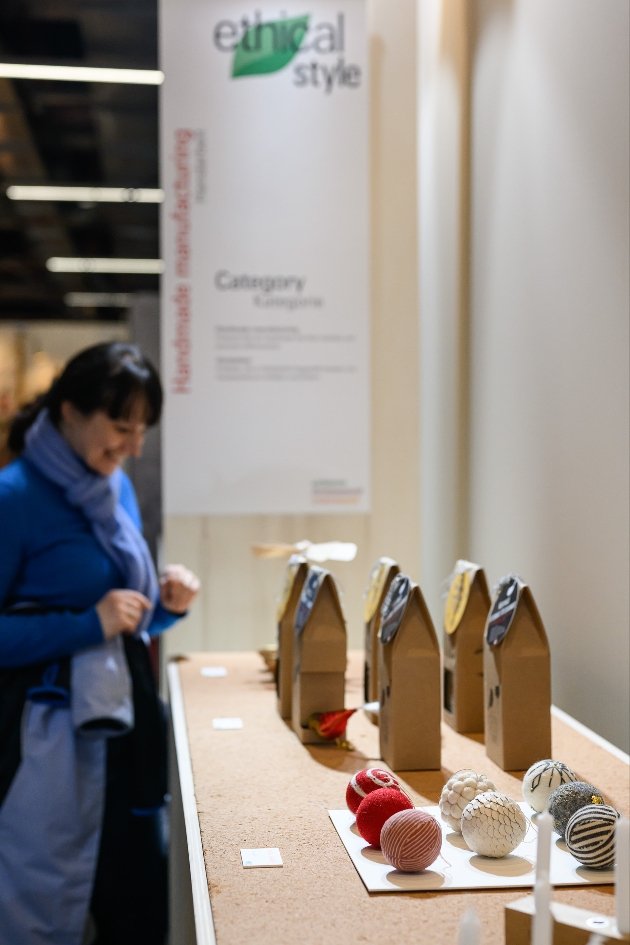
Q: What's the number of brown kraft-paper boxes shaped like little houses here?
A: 6